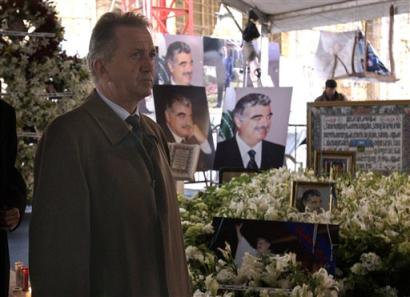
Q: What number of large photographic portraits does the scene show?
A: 3